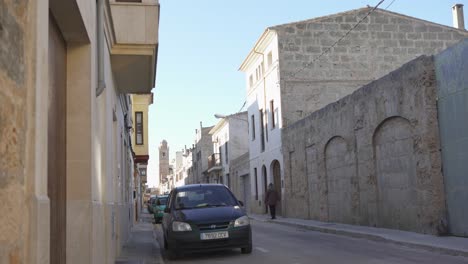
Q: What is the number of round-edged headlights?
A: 2